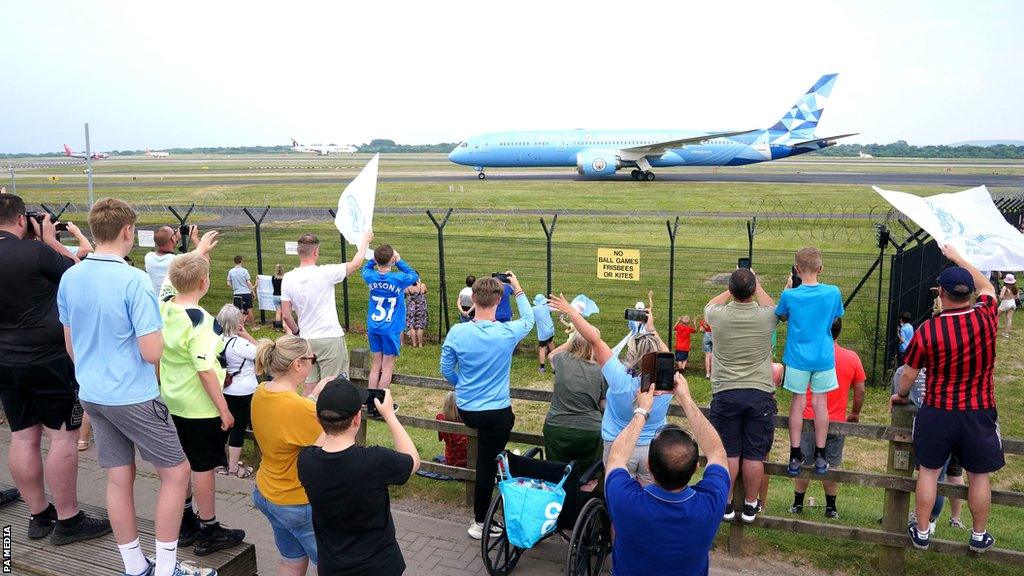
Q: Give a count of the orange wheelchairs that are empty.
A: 0